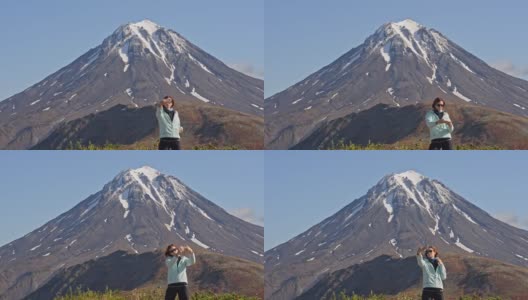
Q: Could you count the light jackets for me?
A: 4